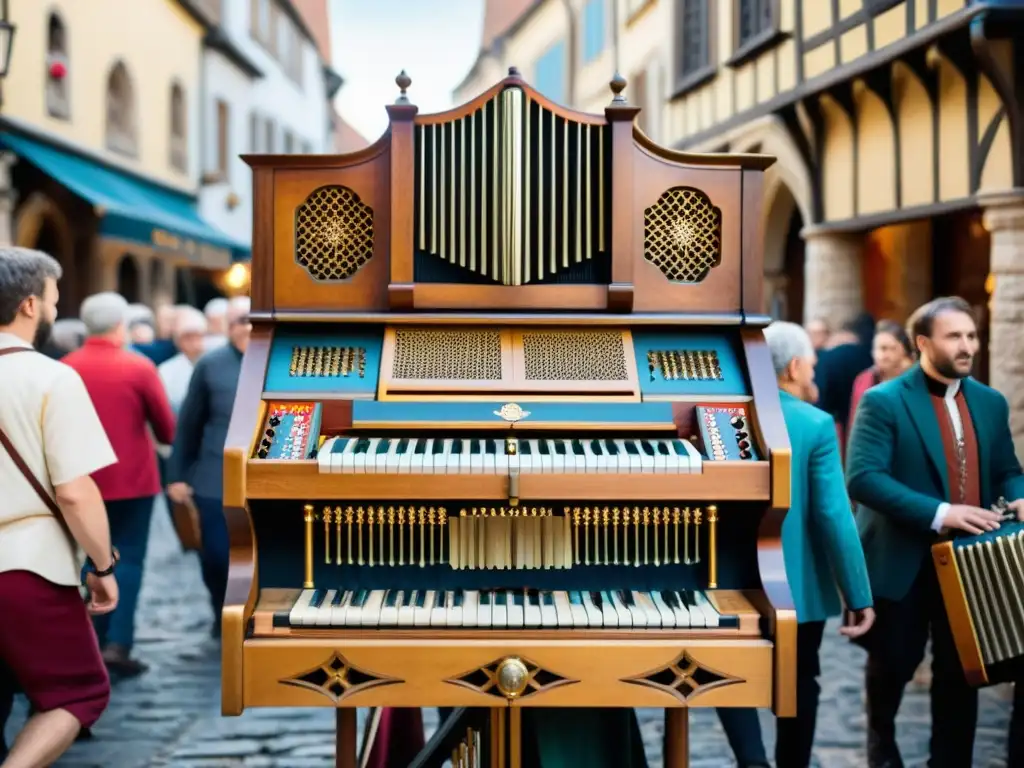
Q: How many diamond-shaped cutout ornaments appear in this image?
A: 3